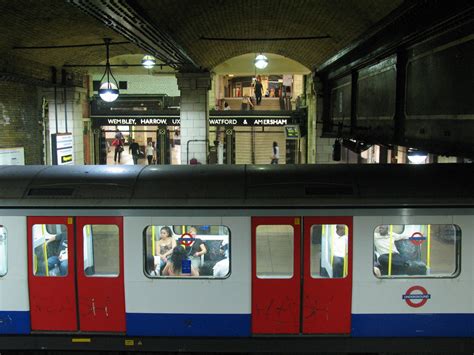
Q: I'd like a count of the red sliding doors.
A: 4